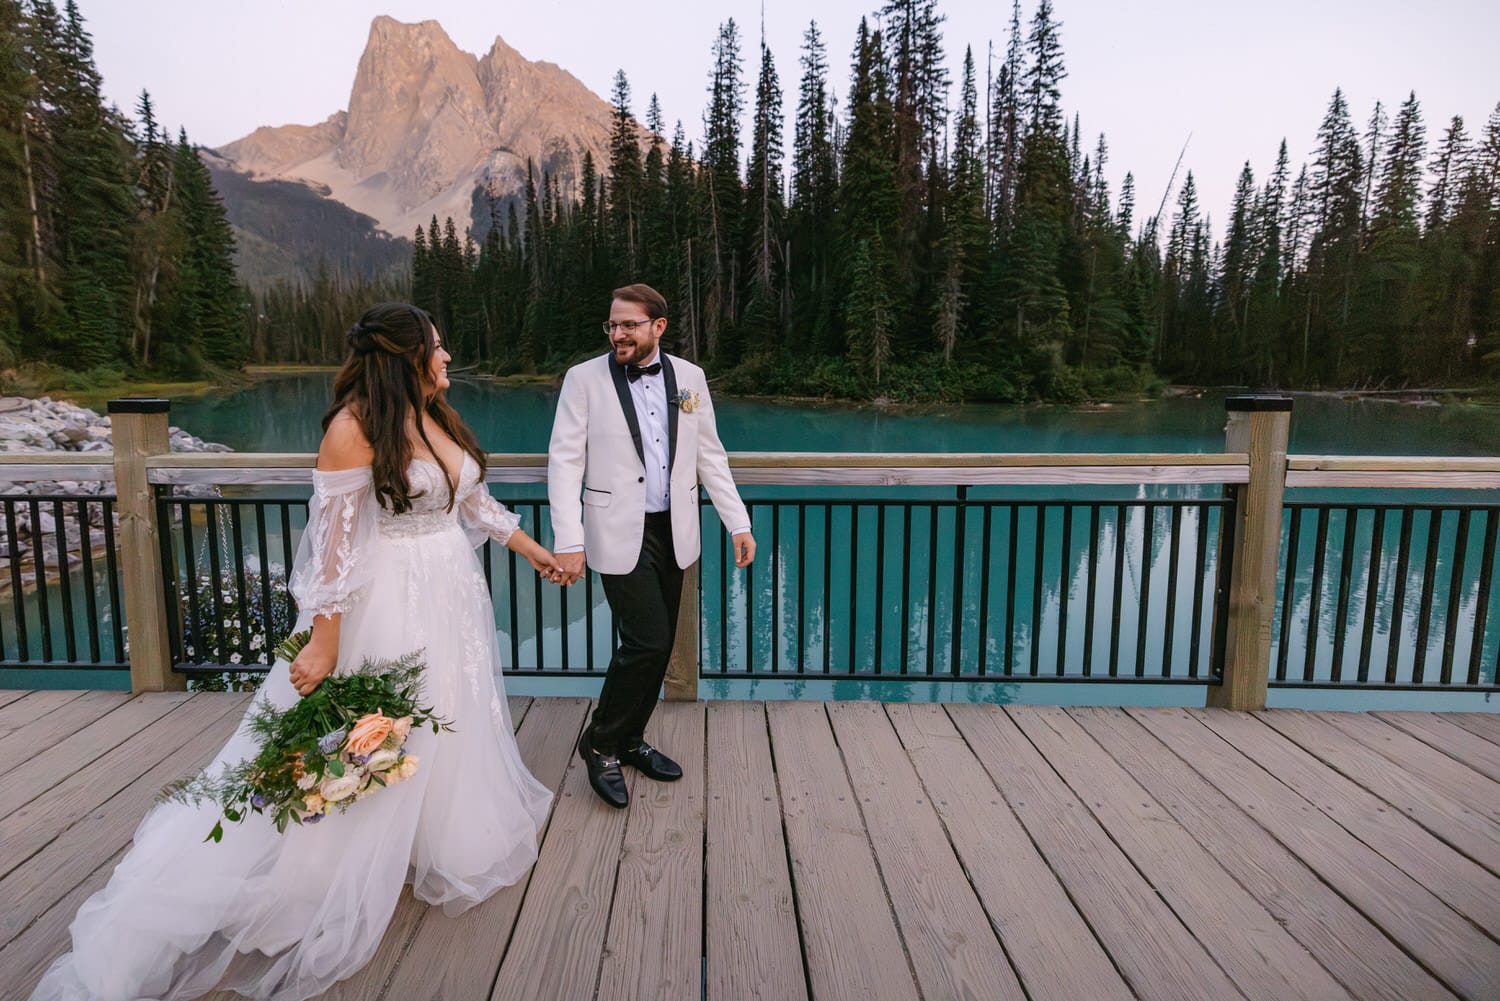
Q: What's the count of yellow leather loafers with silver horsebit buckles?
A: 0